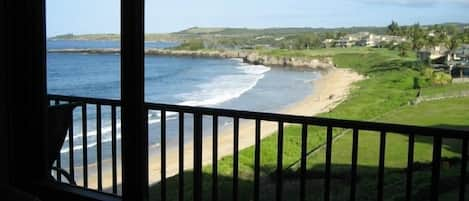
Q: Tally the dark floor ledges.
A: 1